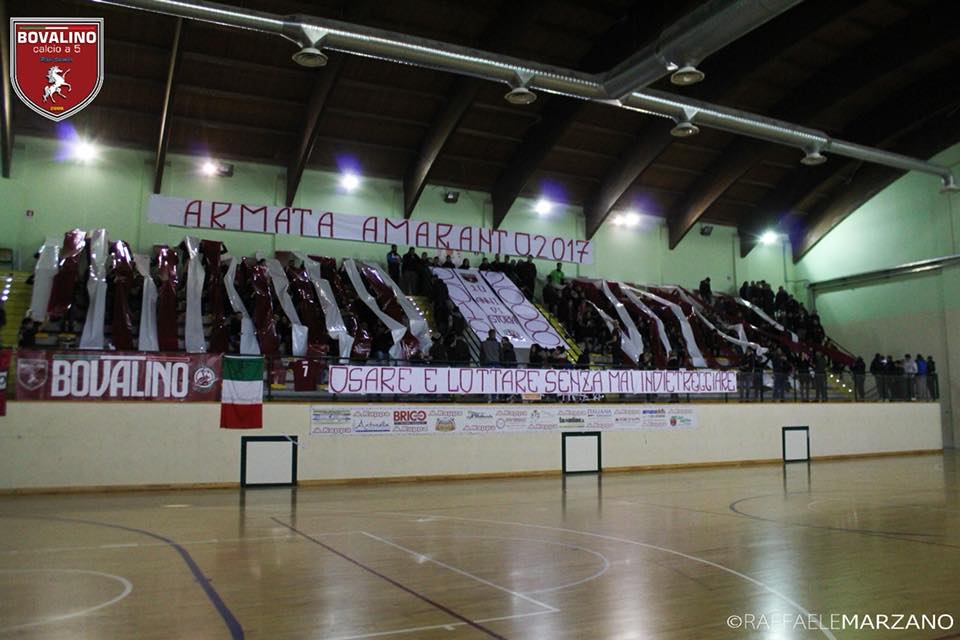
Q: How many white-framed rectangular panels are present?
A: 3